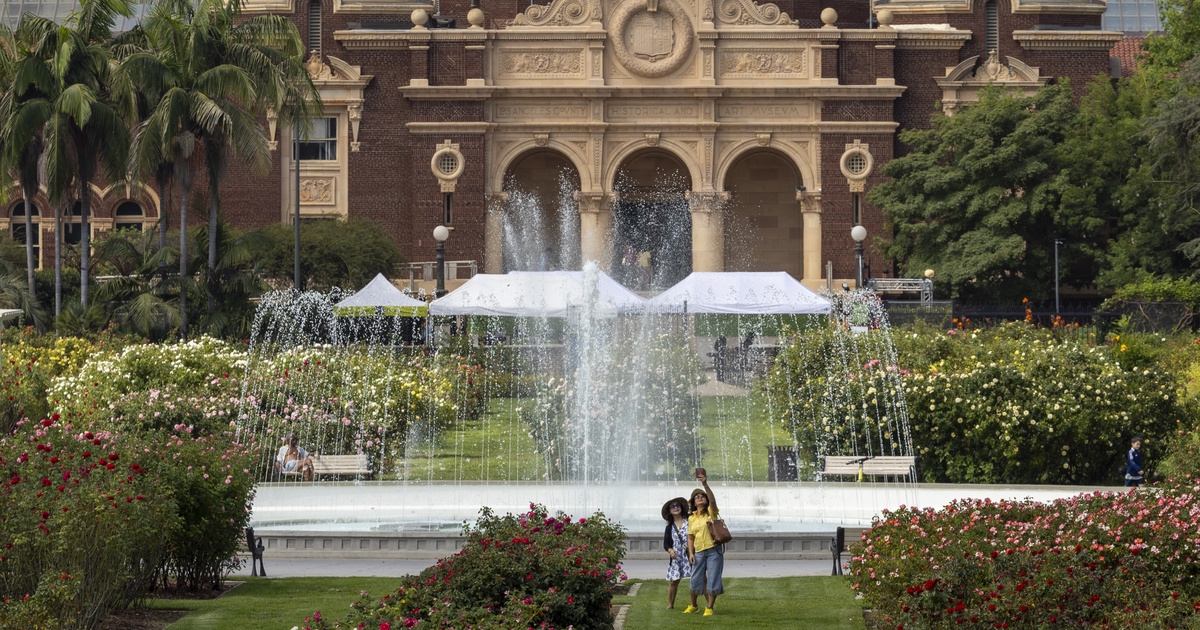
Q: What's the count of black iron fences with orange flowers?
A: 1